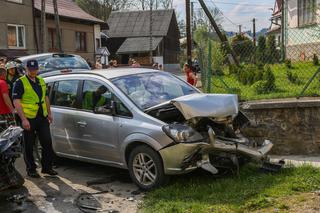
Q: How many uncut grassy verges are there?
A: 1